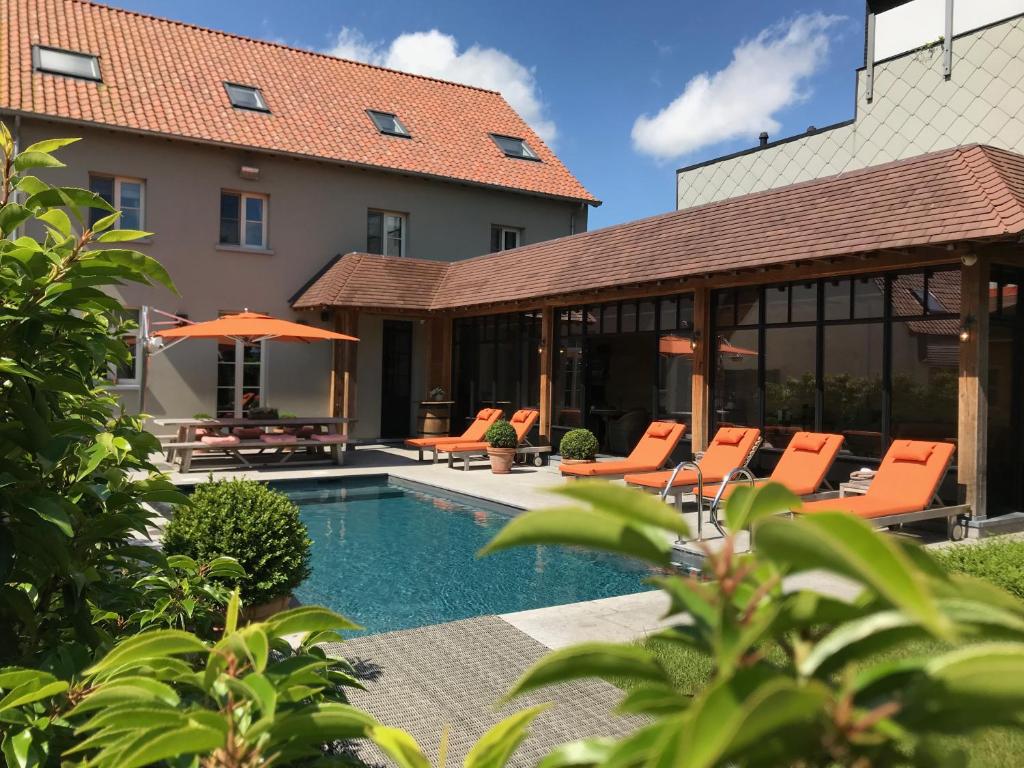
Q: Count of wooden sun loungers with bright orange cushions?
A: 6